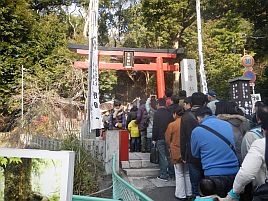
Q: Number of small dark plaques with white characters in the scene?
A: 1